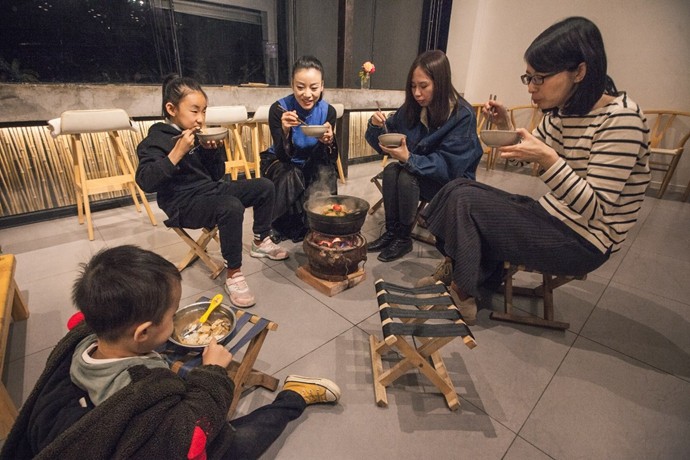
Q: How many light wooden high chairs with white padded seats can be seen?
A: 4